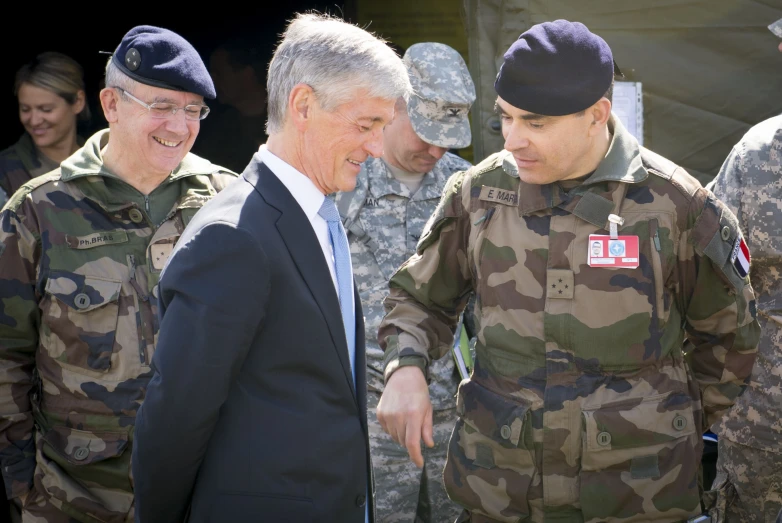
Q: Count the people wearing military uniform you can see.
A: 5